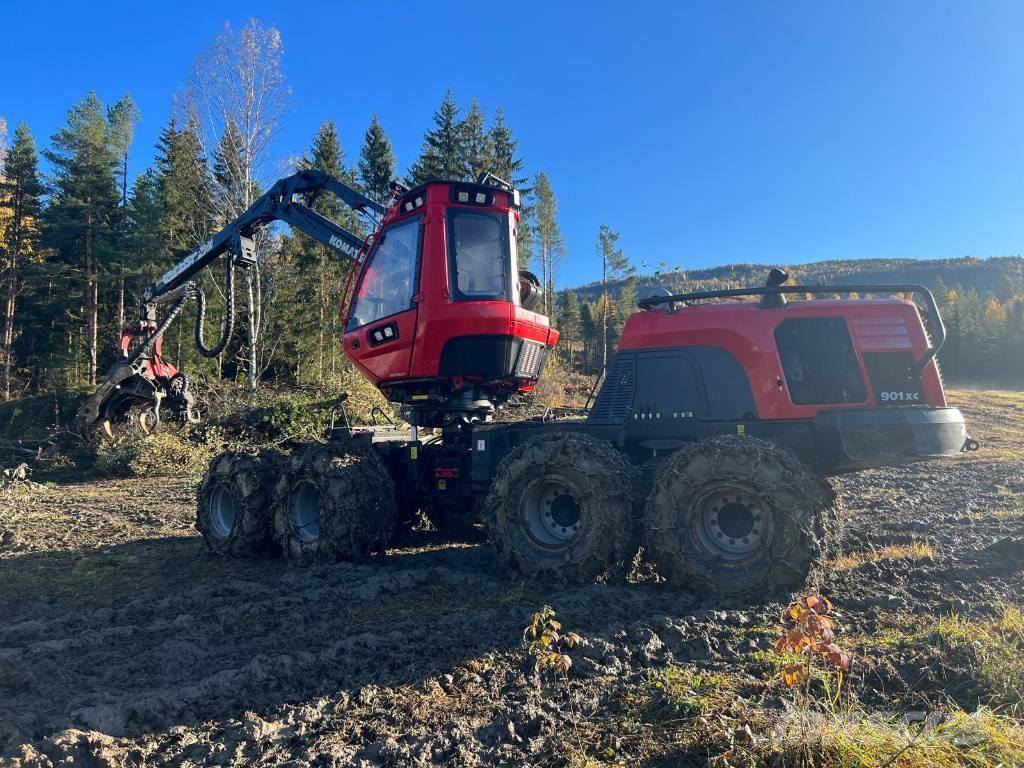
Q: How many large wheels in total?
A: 4